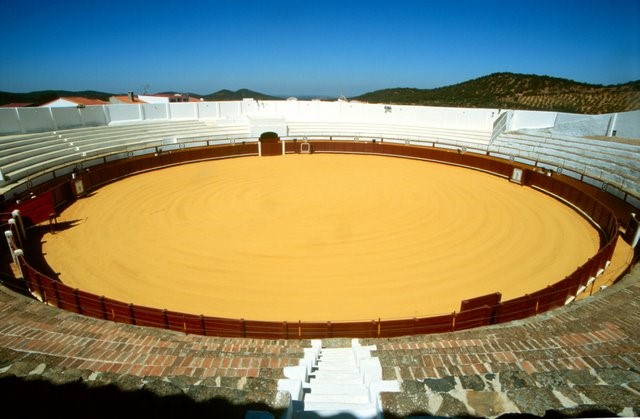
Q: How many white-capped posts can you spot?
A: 4